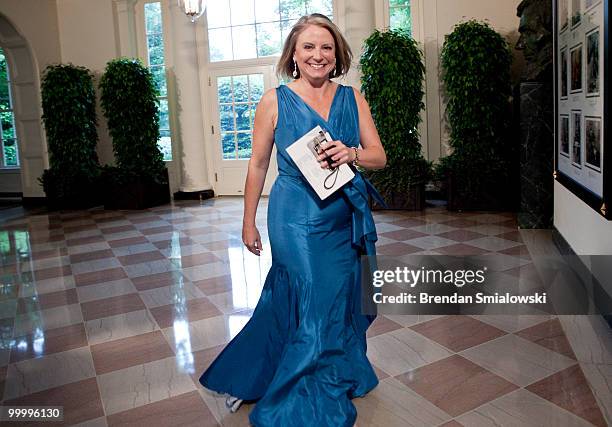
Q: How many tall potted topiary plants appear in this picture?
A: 4